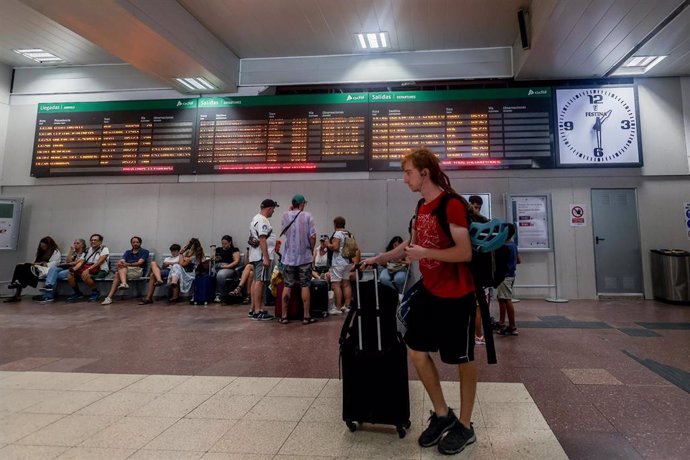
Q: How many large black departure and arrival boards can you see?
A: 3